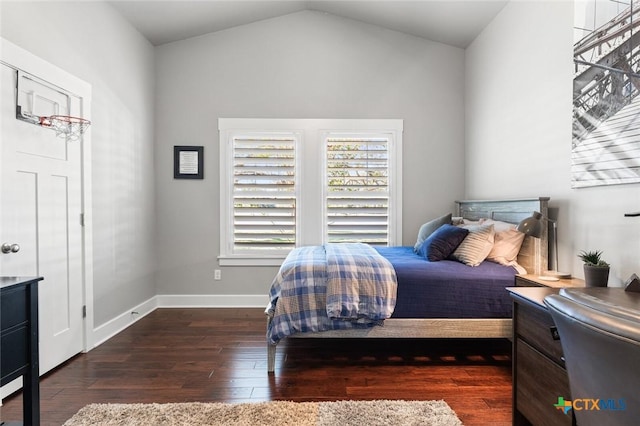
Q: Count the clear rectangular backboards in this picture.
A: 1